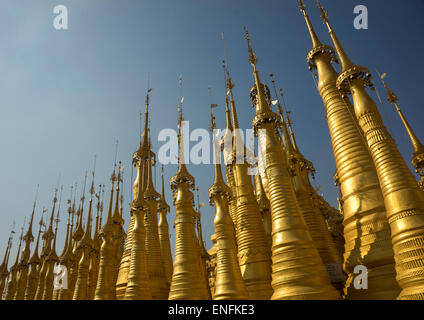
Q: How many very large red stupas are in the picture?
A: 0